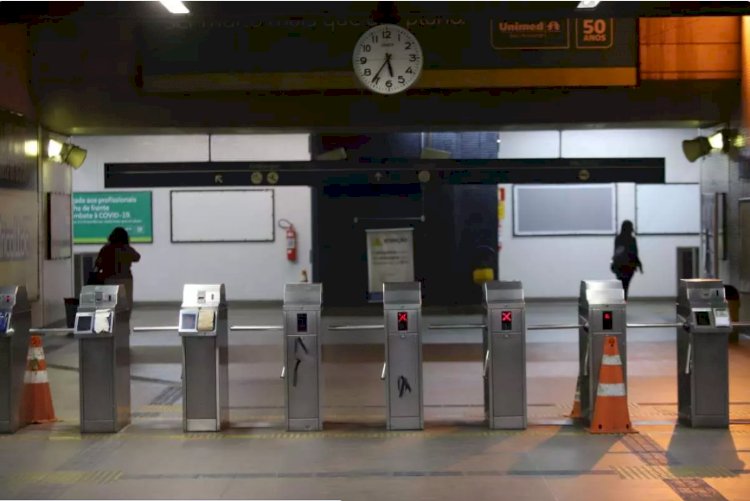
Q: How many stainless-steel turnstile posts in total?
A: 8